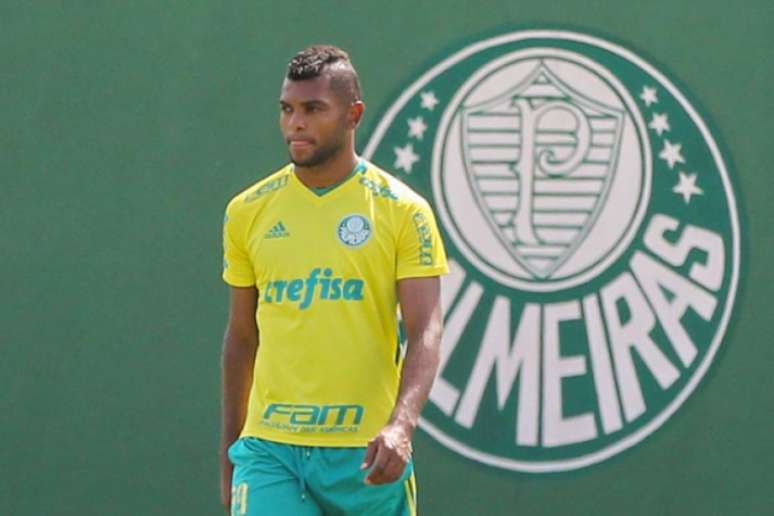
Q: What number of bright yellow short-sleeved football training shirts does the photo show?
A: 1